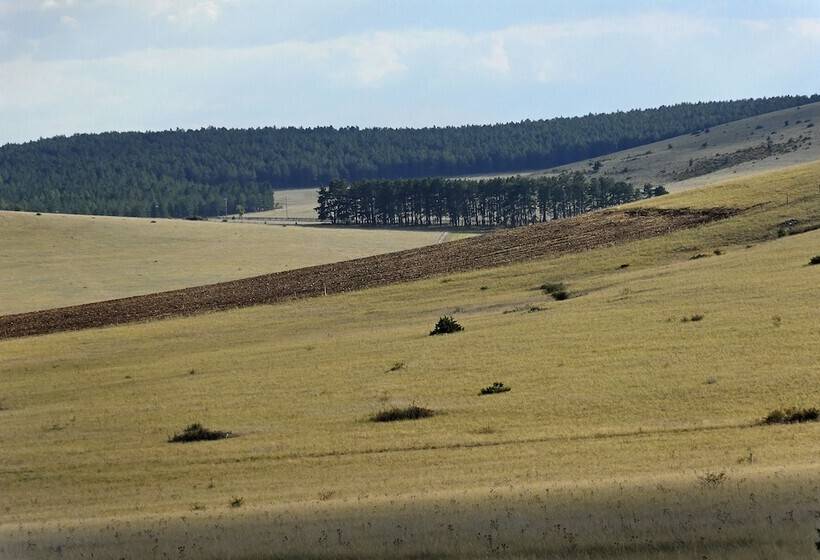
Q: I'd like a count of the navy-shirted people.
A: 0